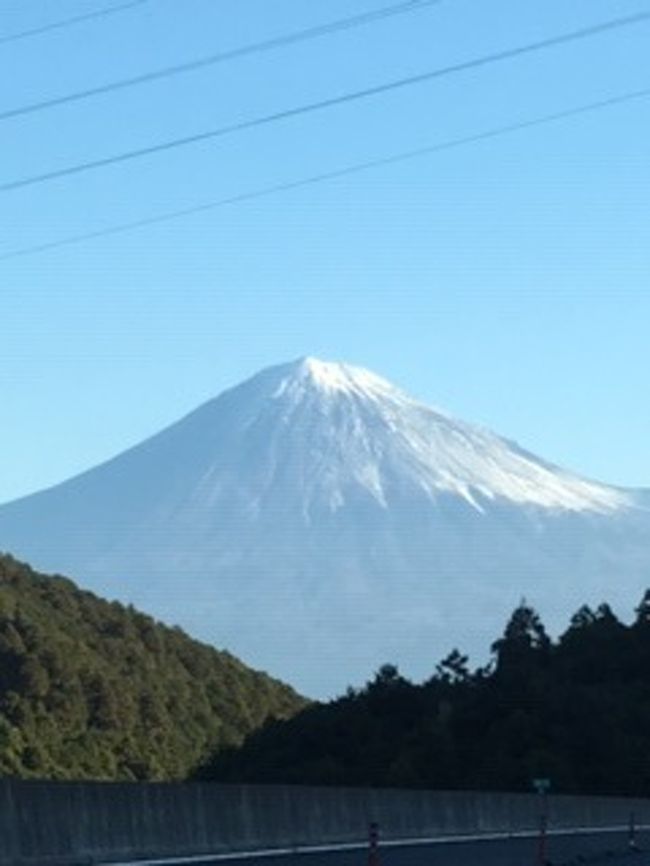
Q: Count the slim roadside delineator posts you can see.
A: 3